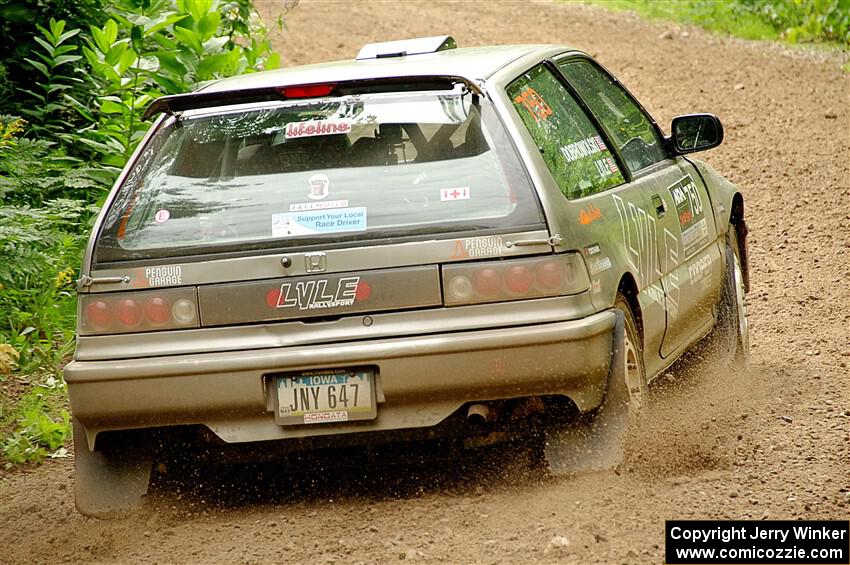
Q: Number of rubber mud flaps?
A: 2